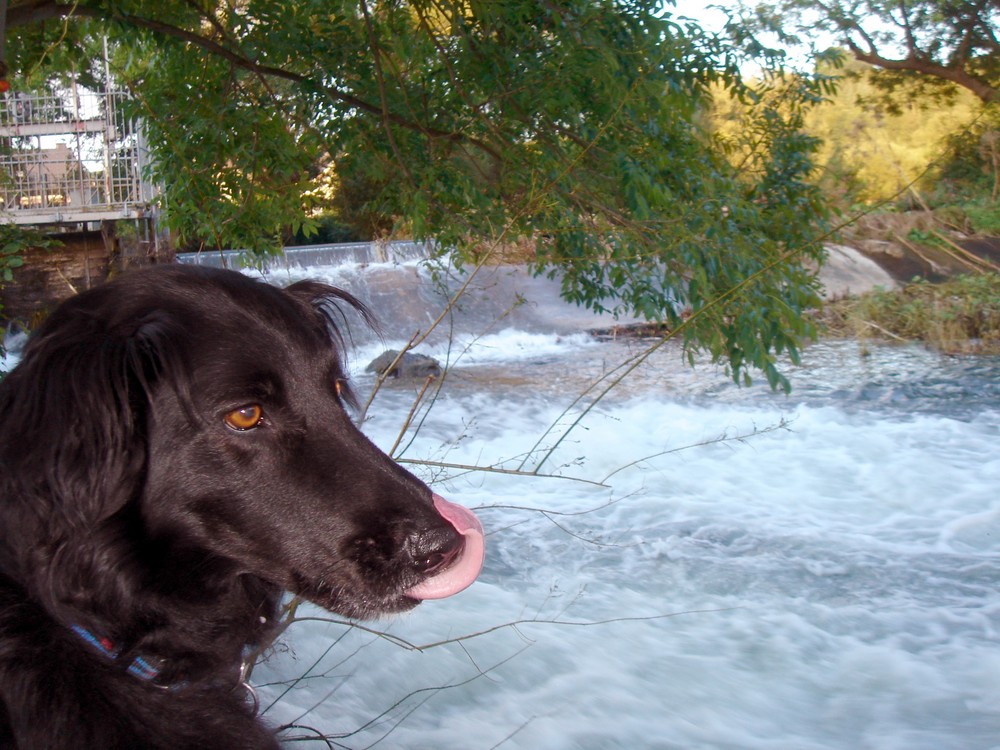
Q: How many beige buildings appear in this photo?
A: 1